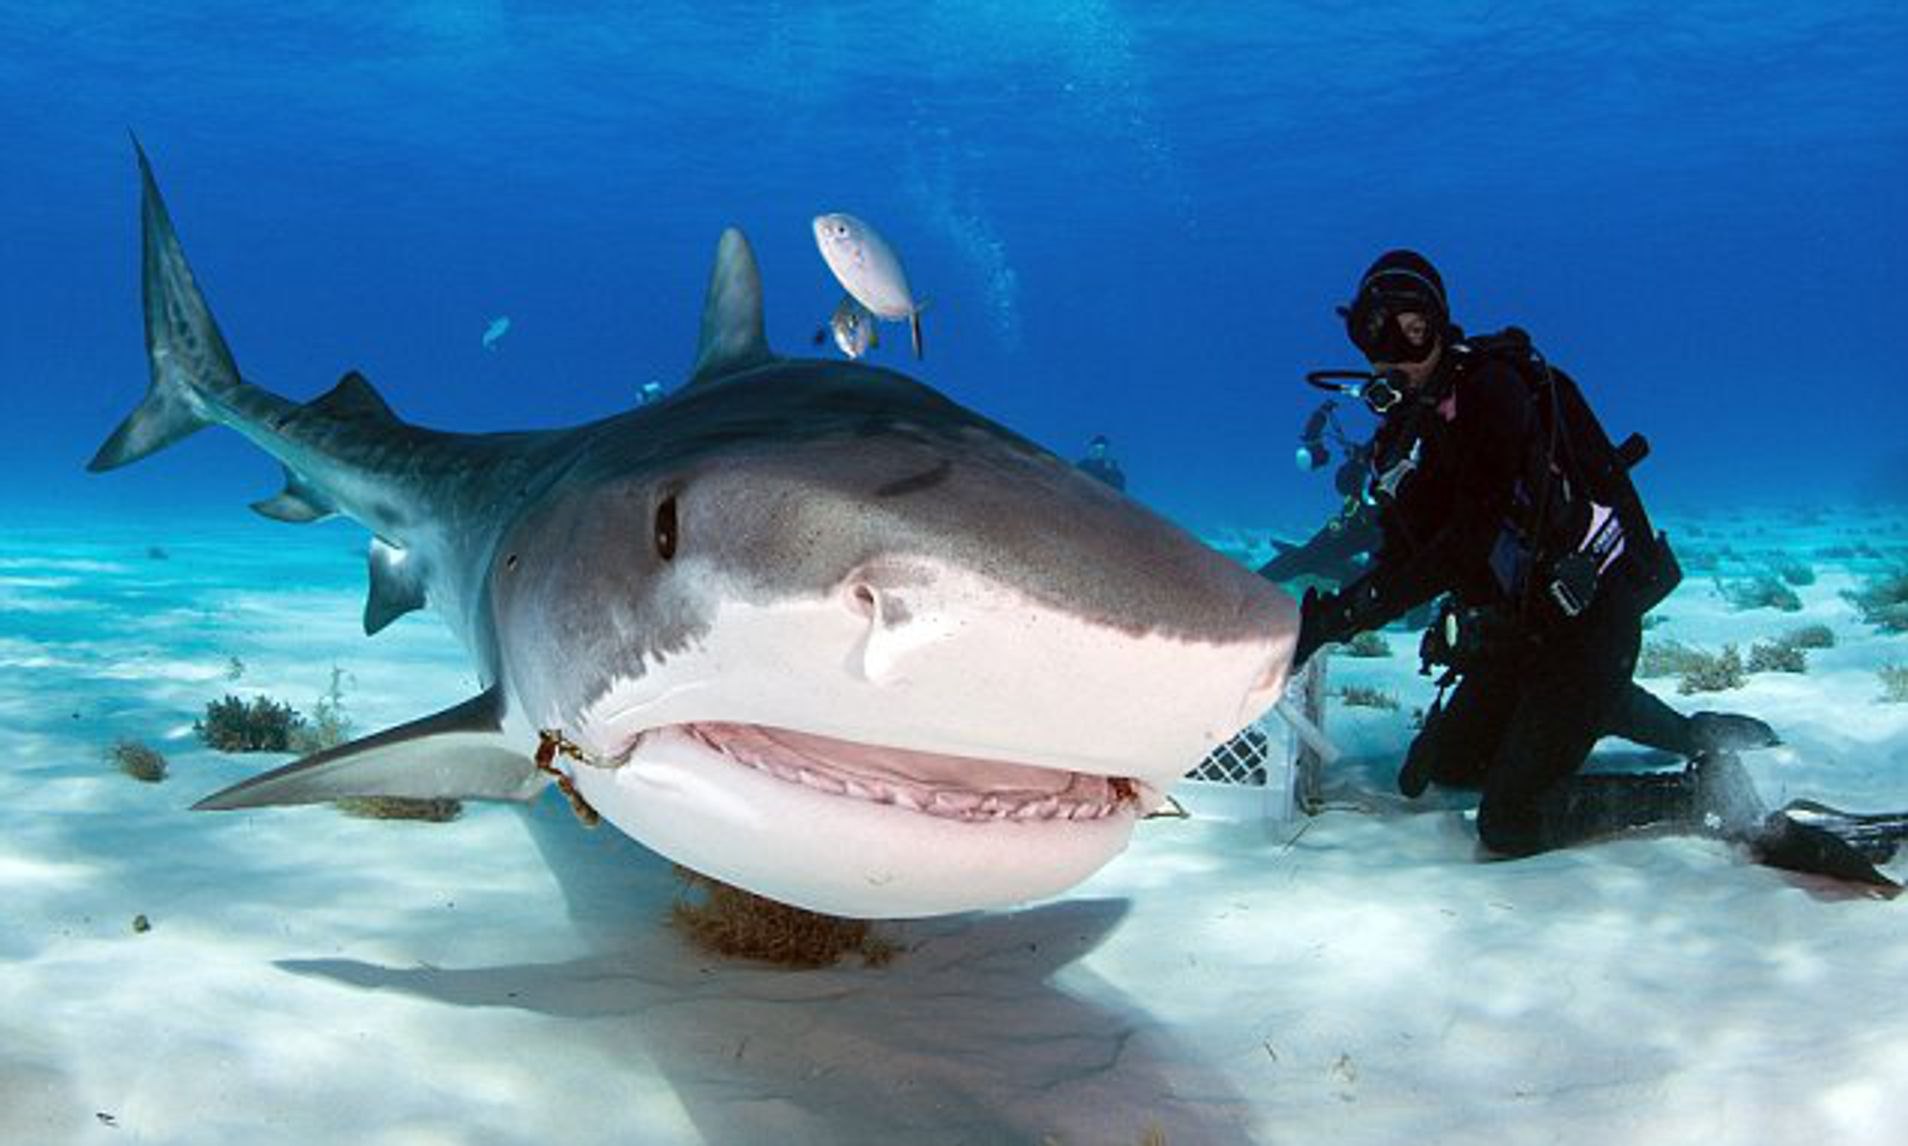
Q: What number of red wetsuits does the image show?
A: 0